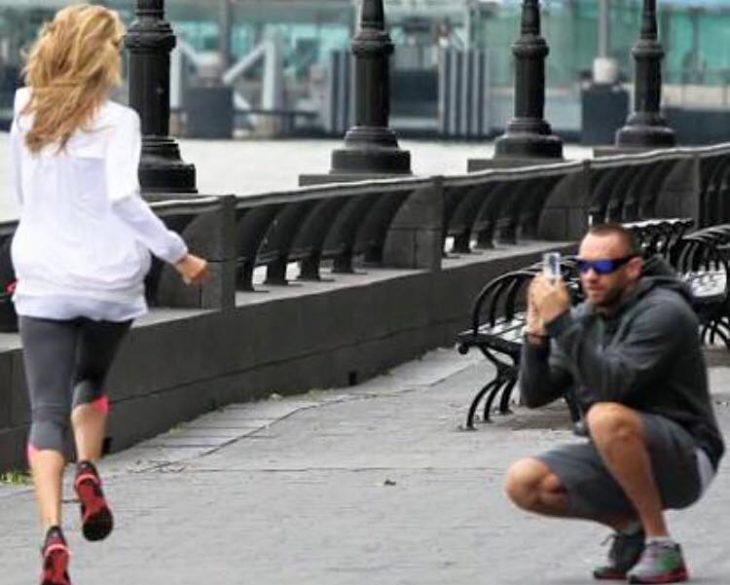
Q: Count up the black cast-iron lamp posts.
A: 4